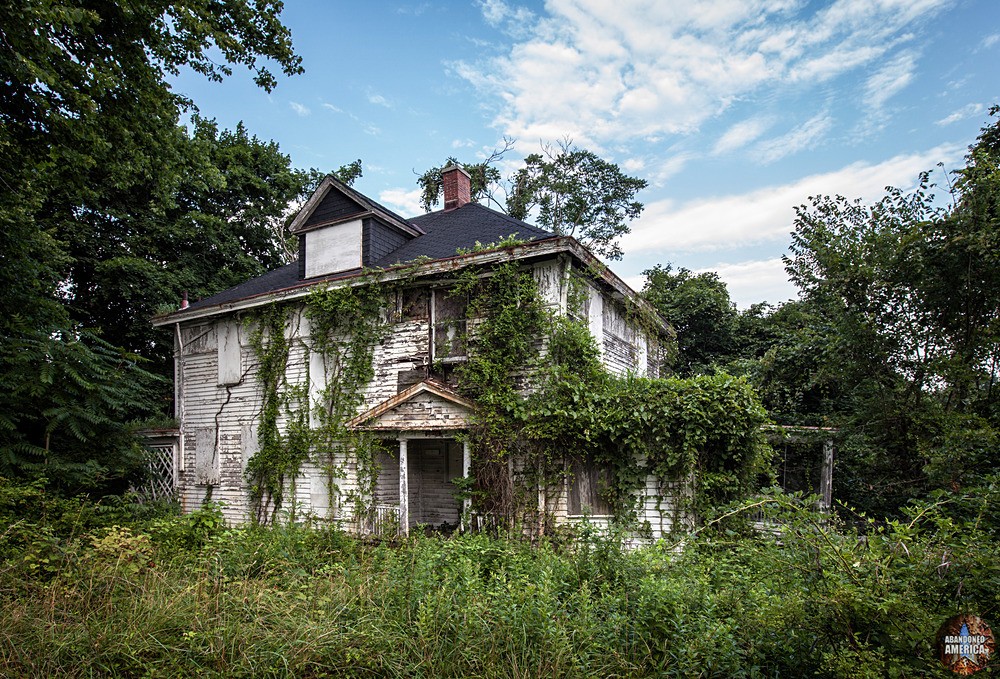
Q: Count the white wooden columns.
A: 2